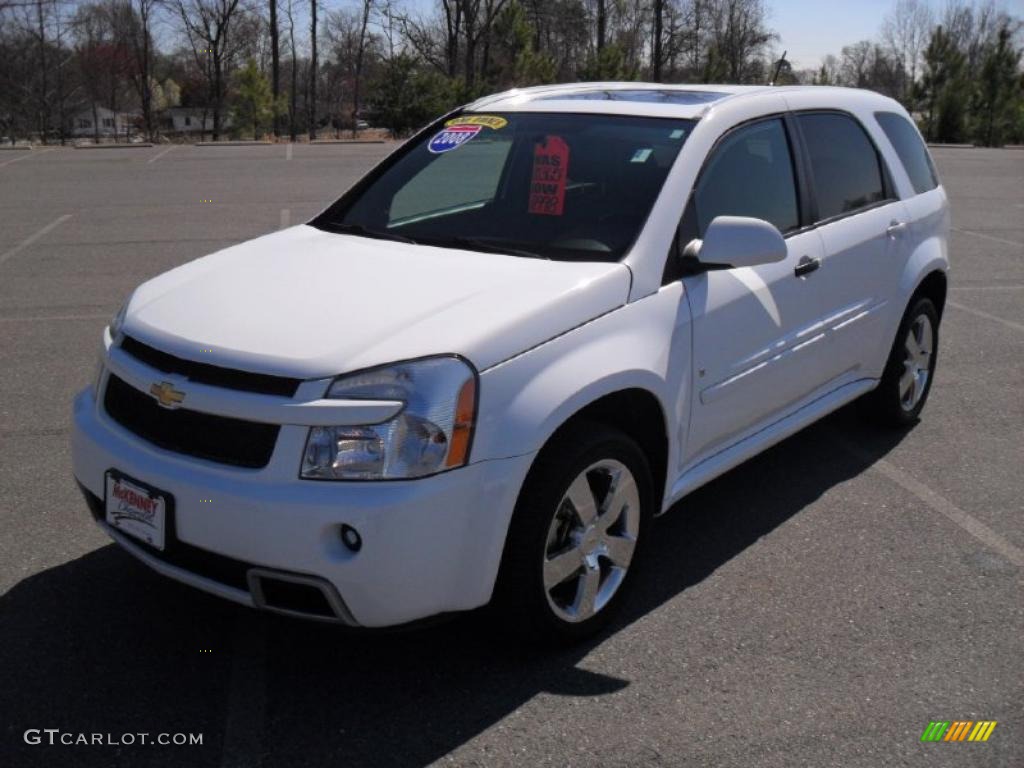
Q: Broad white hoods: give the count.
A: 1